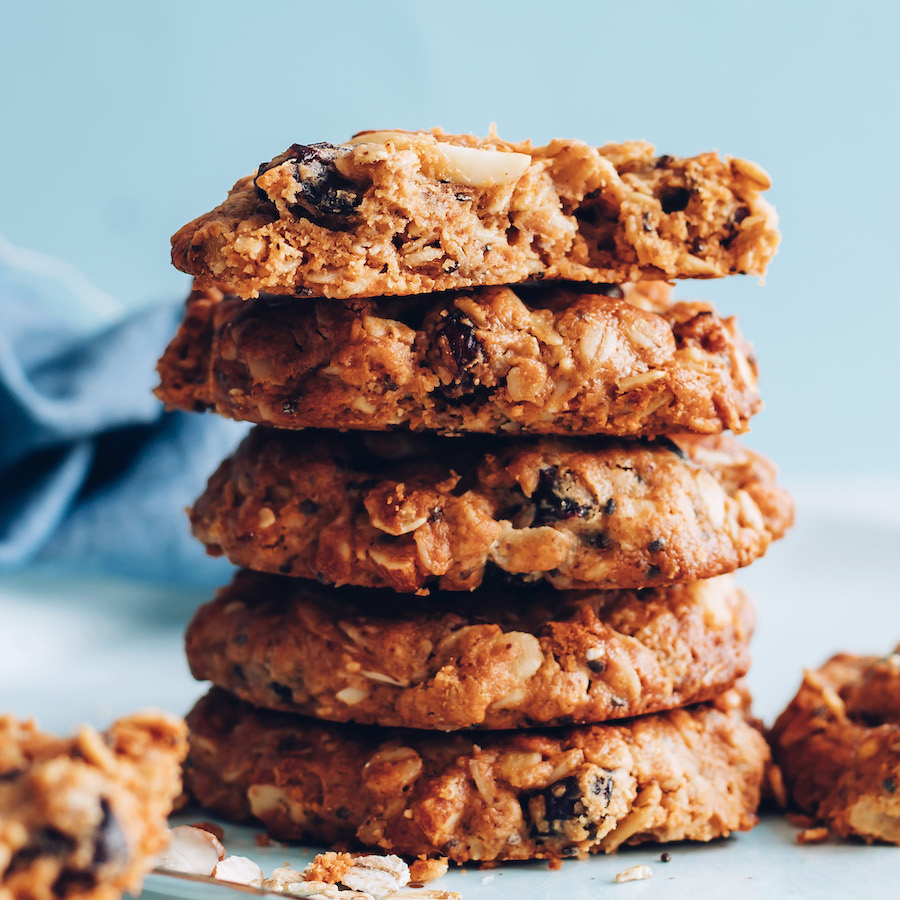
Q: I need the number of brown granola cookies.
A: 7